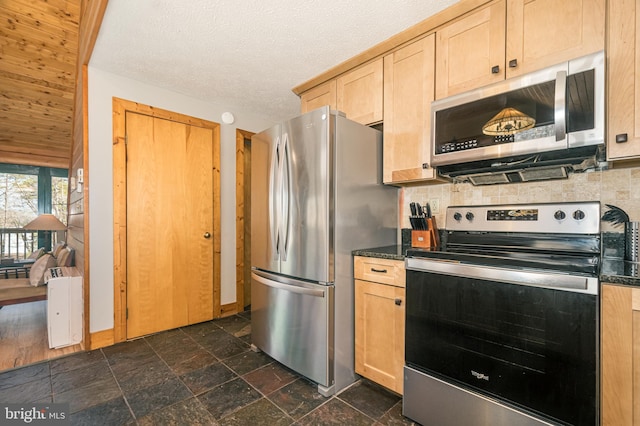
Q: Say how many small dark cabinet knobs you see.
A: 5